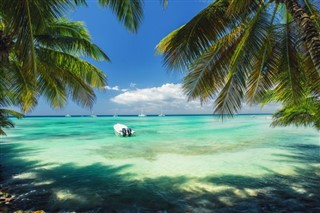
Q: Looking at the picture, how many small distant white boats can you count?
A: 5